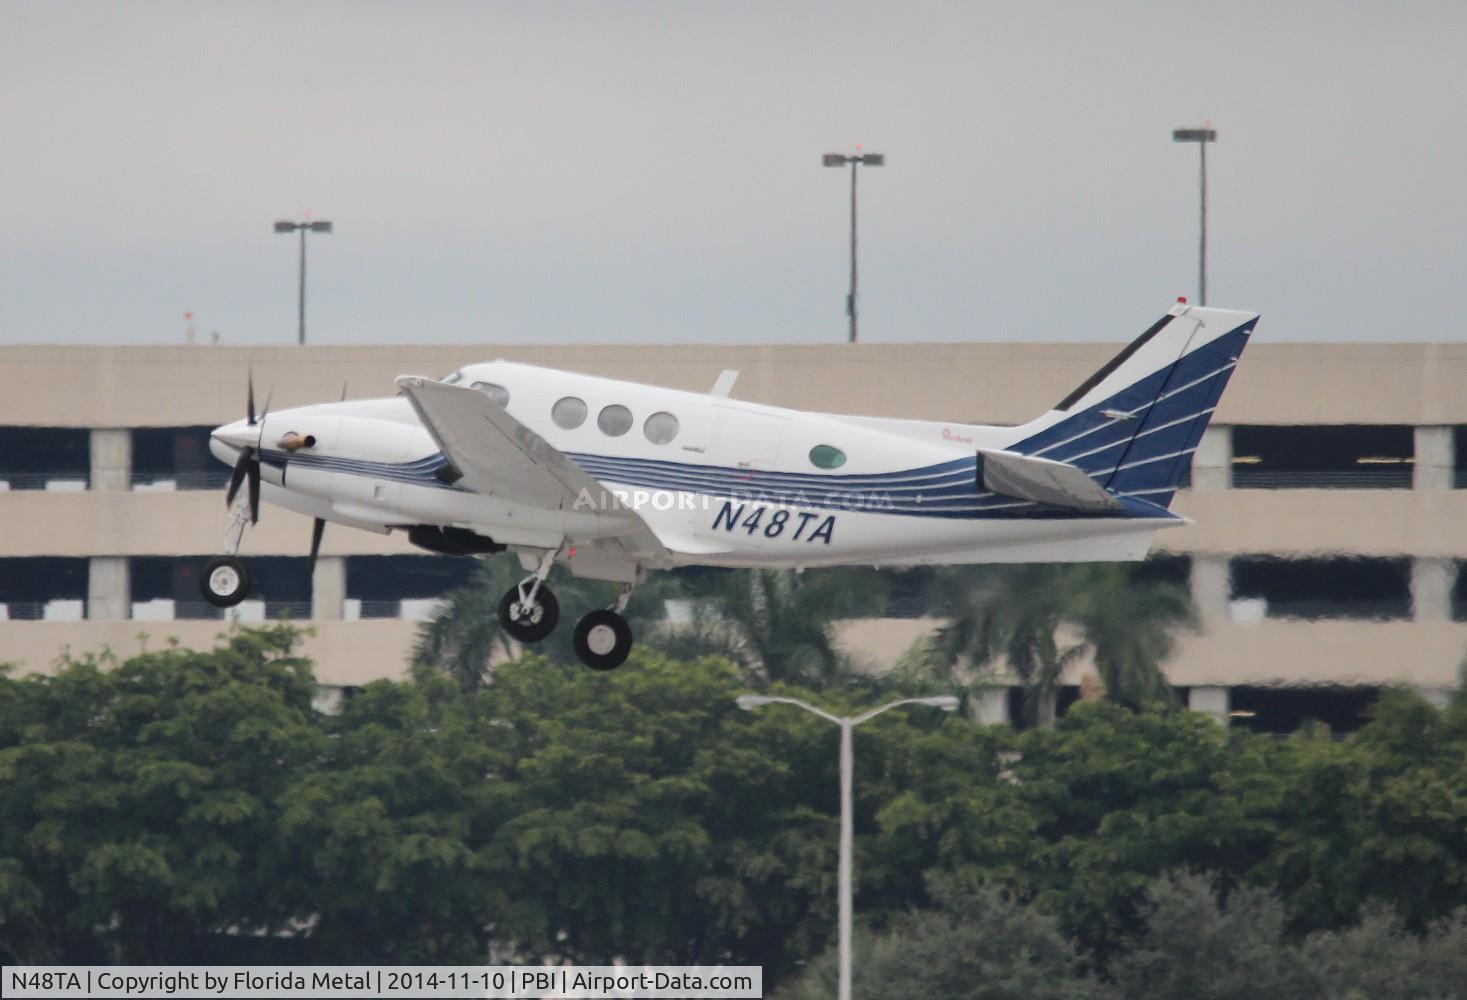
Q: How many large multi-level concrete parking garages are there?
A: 1